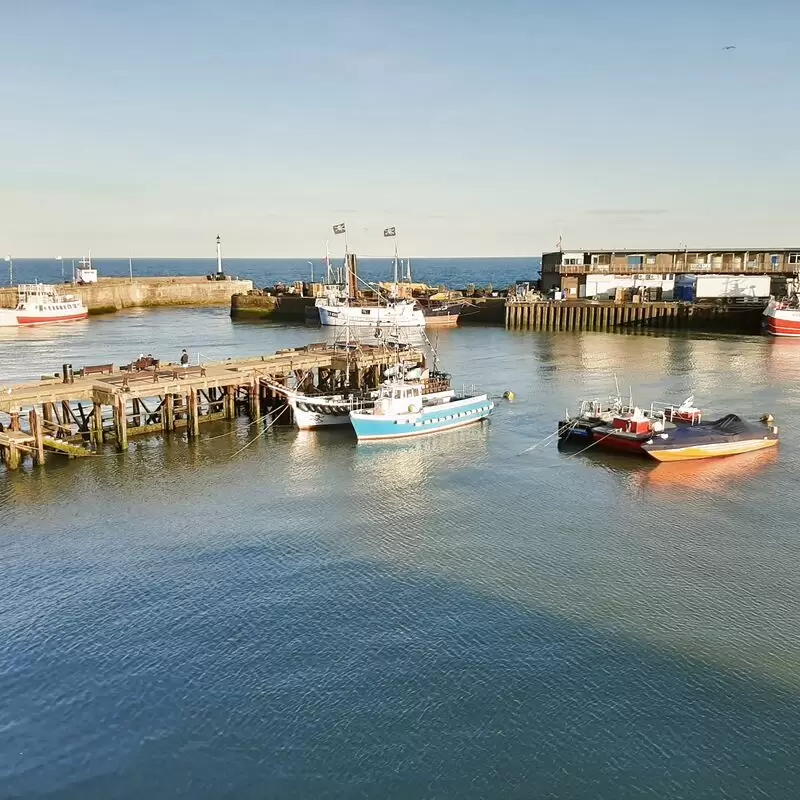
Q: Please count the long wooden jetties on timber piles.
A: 1